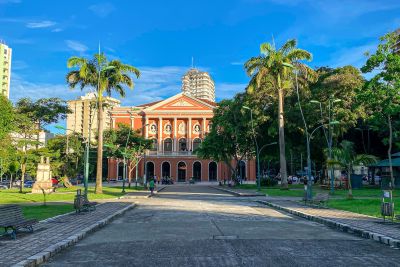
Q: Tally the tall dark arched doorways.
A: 7